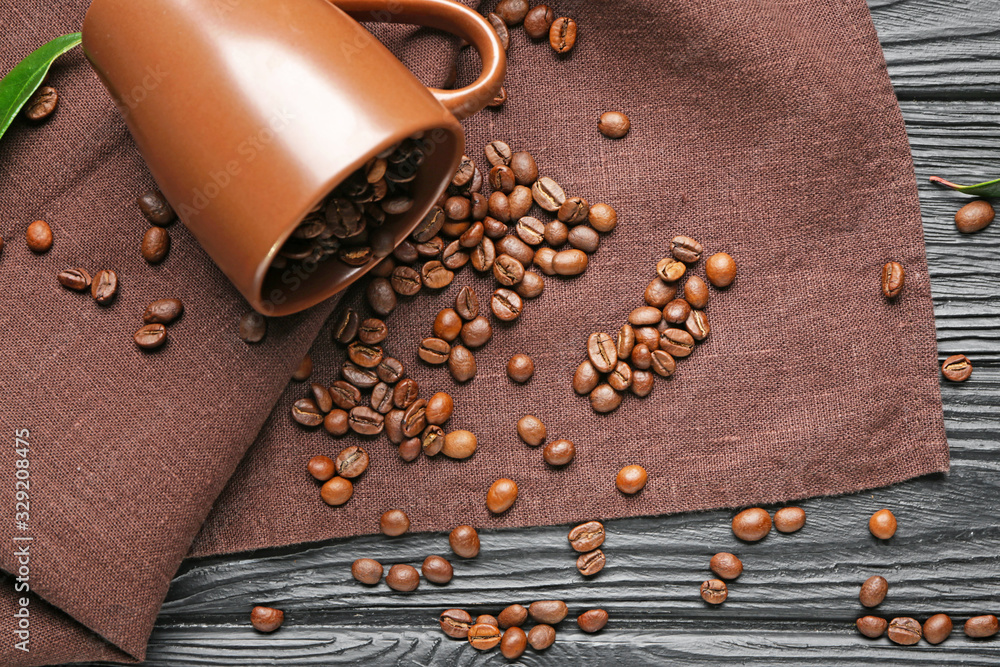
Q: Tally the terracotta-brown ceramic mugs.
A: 1